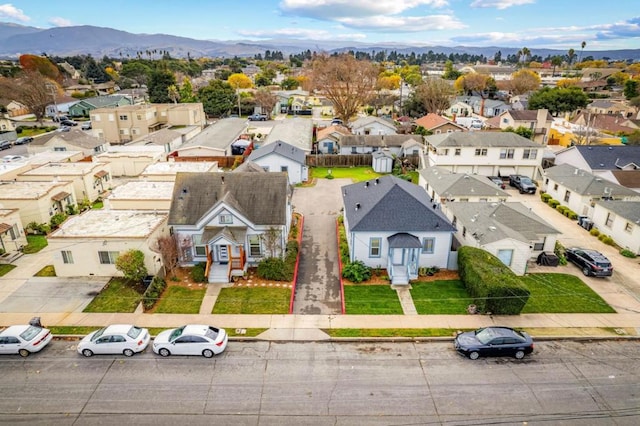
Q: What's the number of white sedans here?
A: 3